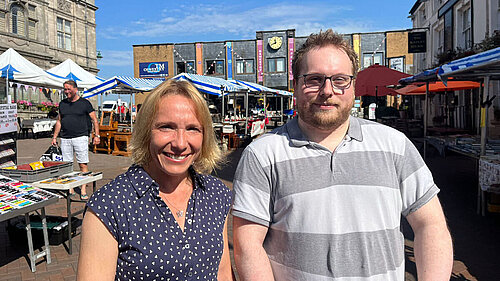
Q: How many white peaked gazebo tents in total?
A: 2